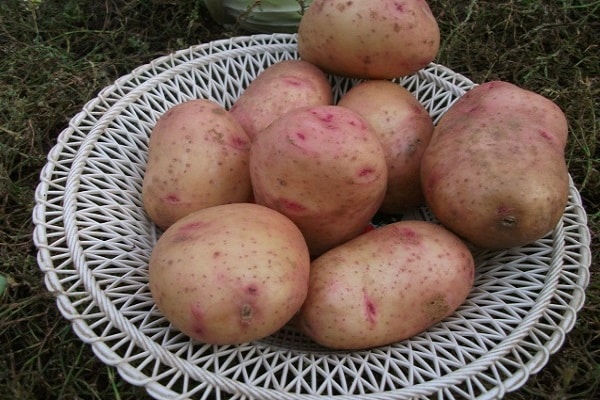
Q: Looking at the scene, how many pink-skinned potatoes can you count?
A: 8